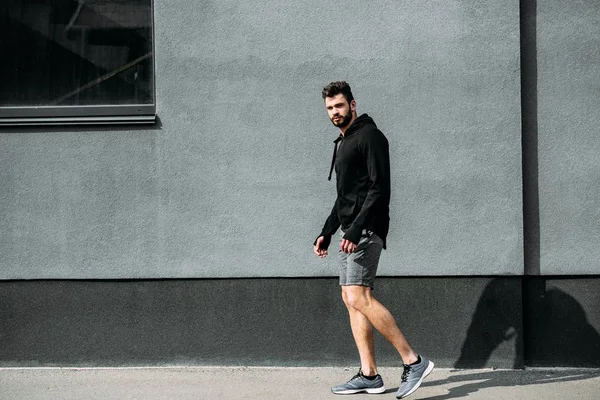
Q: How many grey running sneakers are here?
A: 2